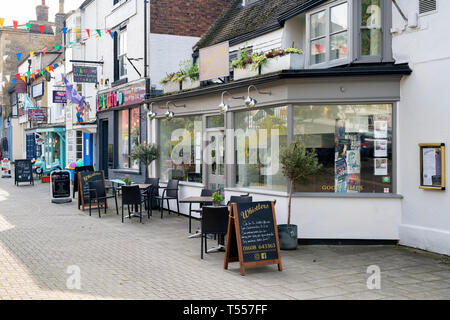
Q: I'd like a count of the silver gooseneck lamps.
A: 4